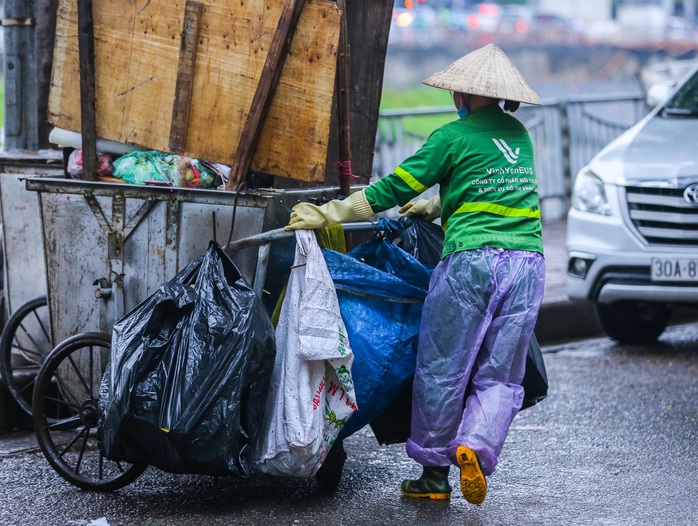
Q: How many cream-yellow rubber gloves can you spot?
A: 2